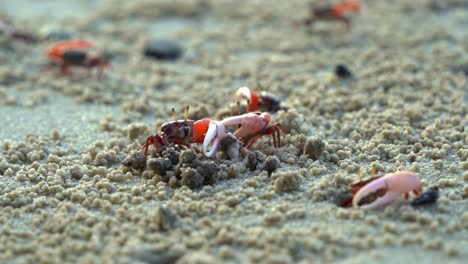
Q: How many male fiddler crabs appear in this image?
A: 6